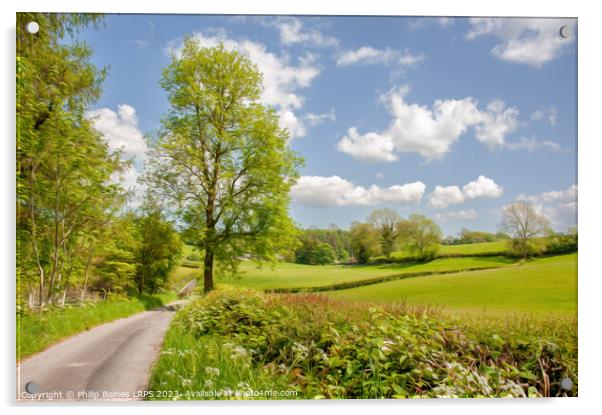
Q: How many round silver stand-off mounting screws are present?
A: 4